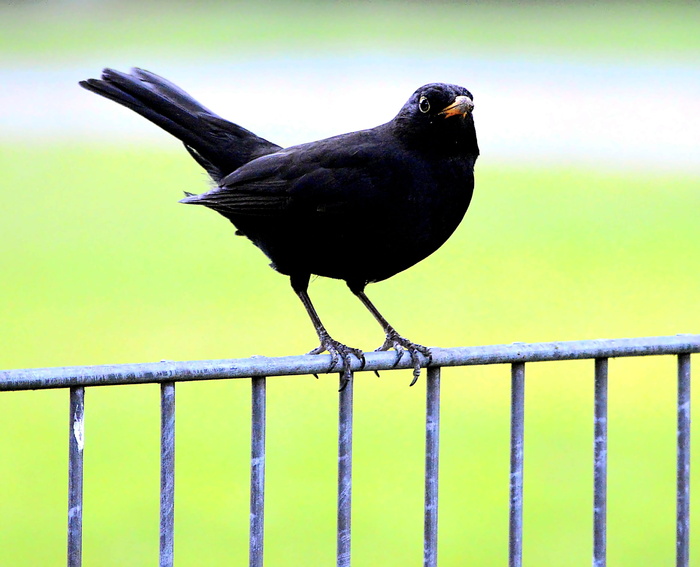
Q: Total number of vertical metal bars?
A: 8